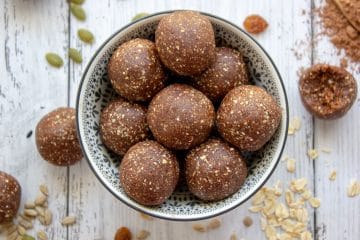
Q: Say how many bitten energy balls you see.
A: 1